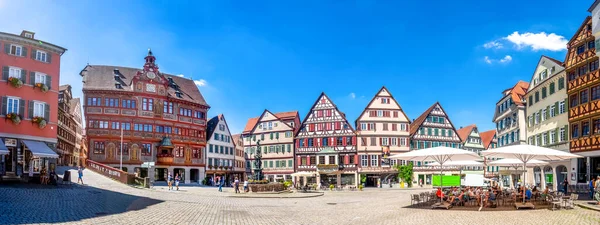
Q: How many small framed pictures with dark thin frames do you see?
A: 0